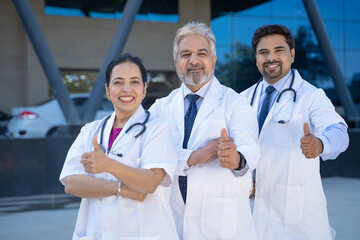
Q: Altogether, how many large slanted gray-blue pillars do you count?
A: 3